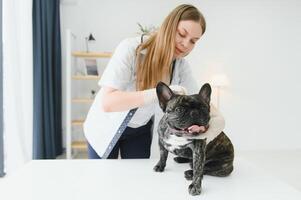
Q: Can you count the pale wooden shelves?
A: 5